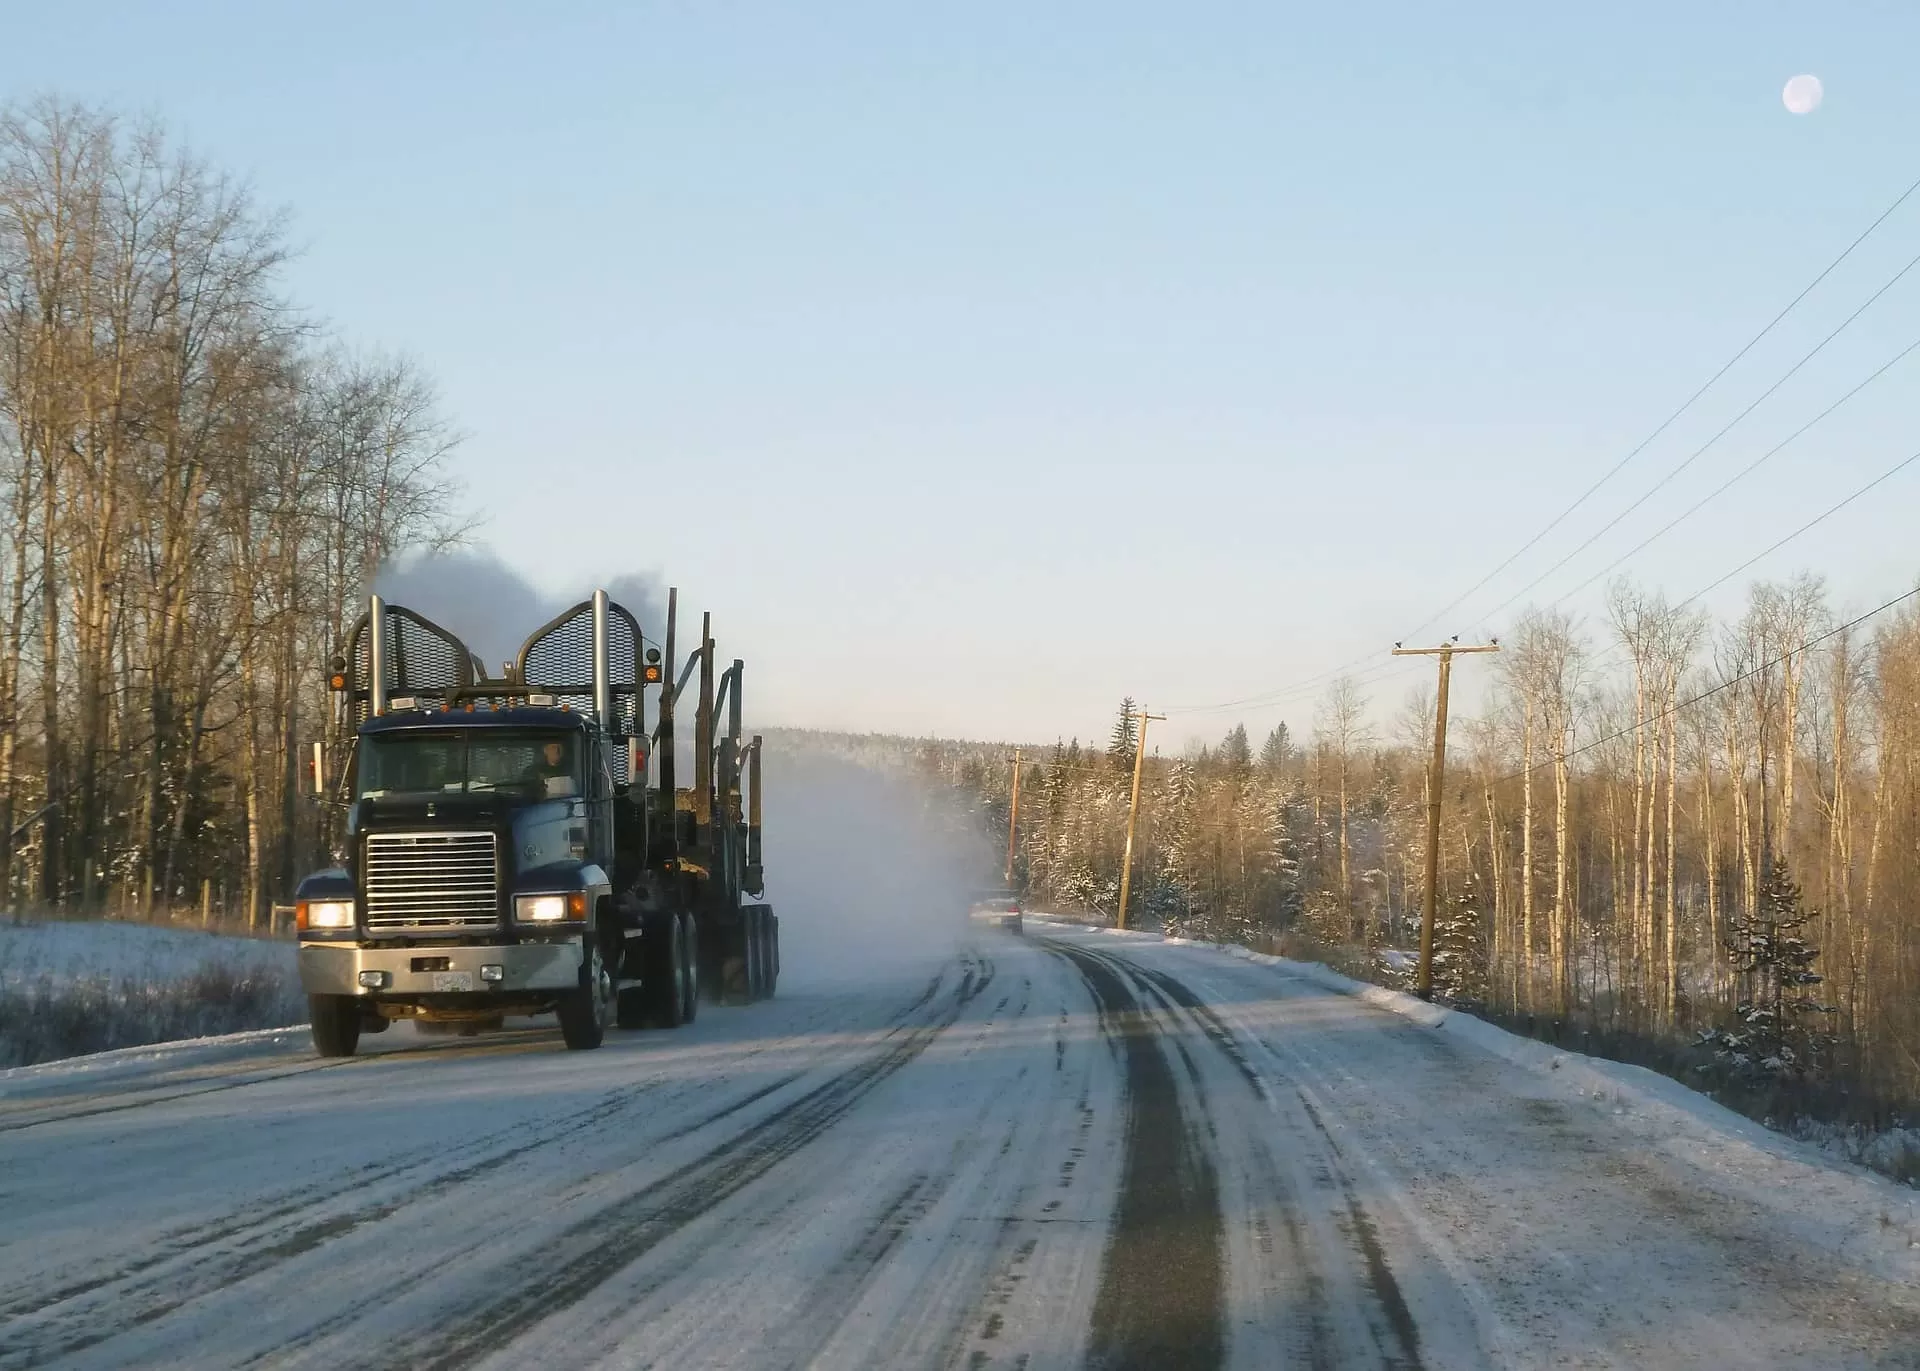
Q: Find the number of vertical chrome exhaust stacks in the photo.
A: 2